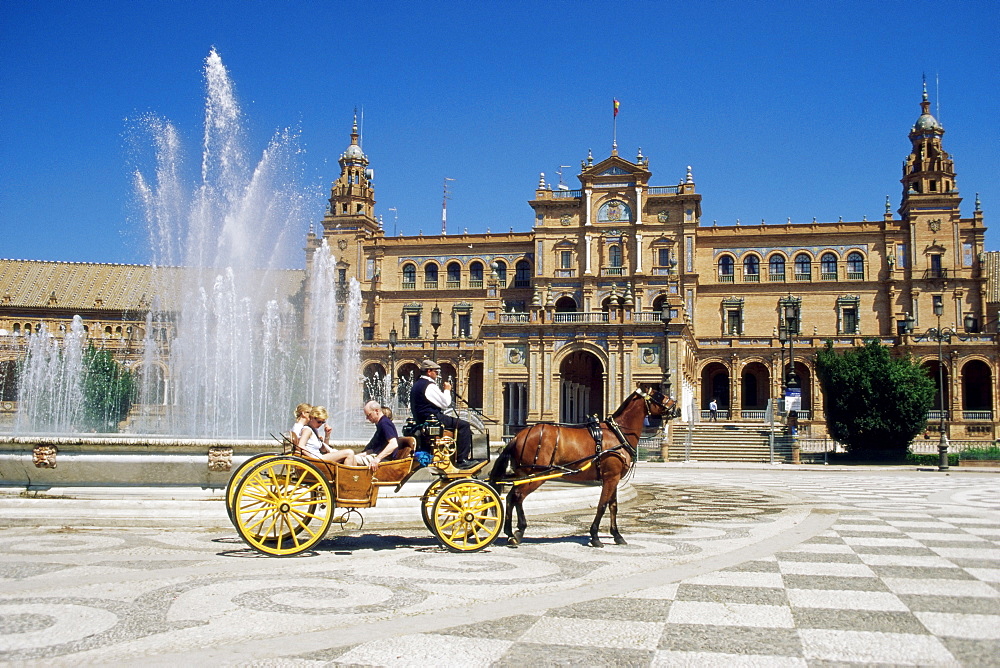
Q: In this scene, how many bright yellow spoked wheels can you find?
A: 4